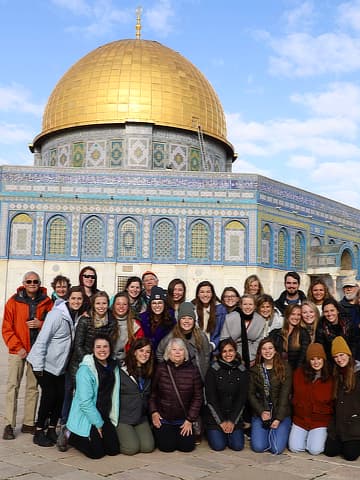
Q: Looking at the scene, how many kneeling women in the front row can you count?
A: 7